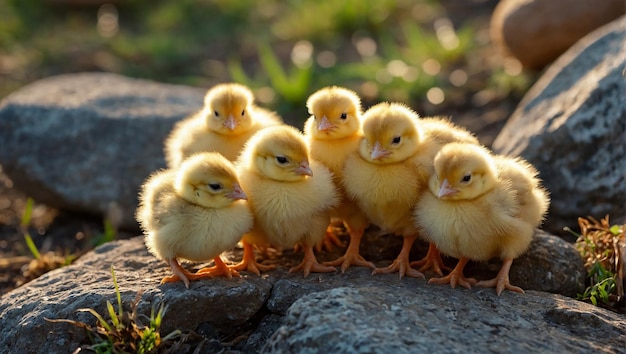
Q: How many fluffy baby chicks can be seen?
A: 6